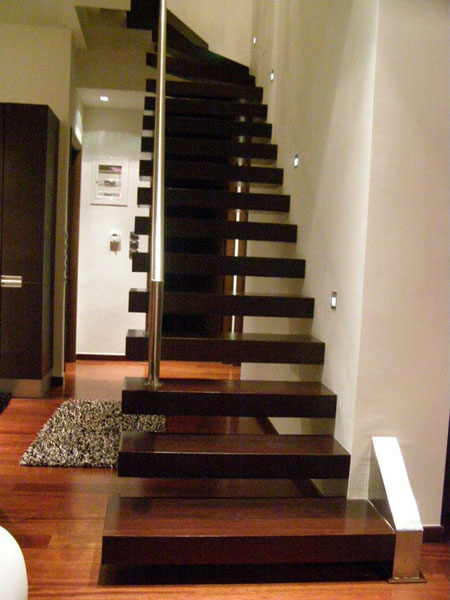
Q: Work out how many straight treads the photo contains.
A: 13